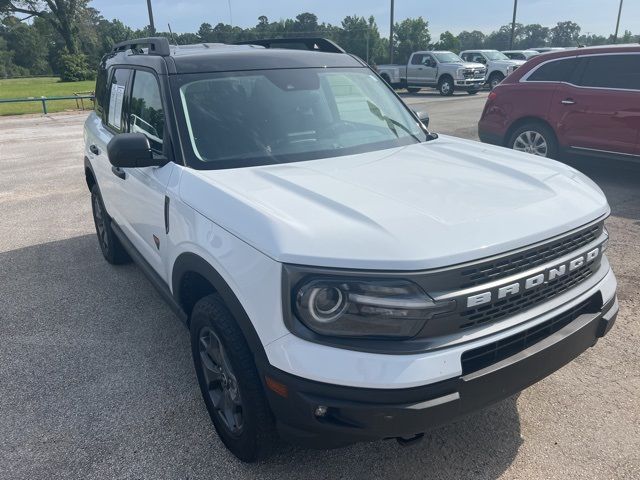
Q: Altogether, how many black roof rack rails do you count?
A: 2